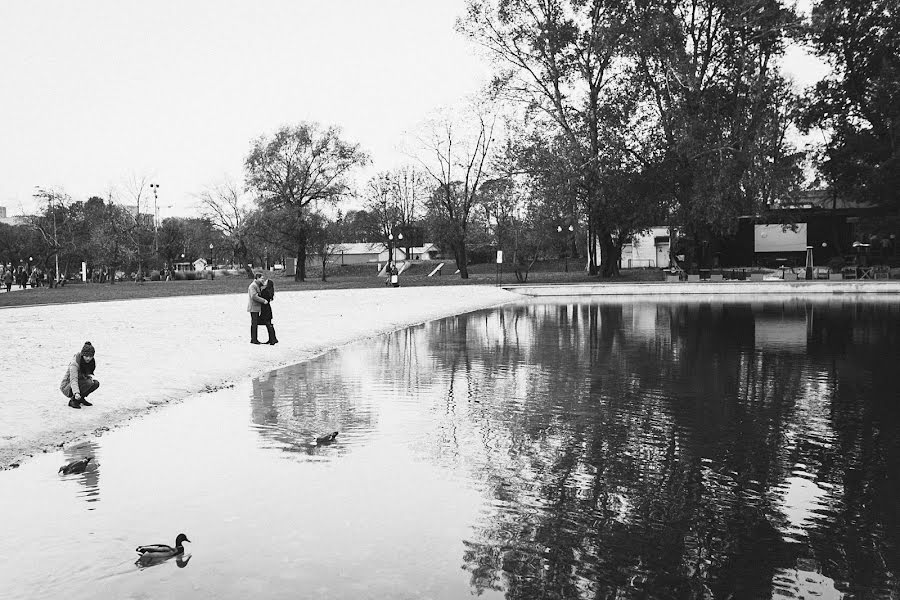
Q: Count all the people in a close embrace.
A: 2